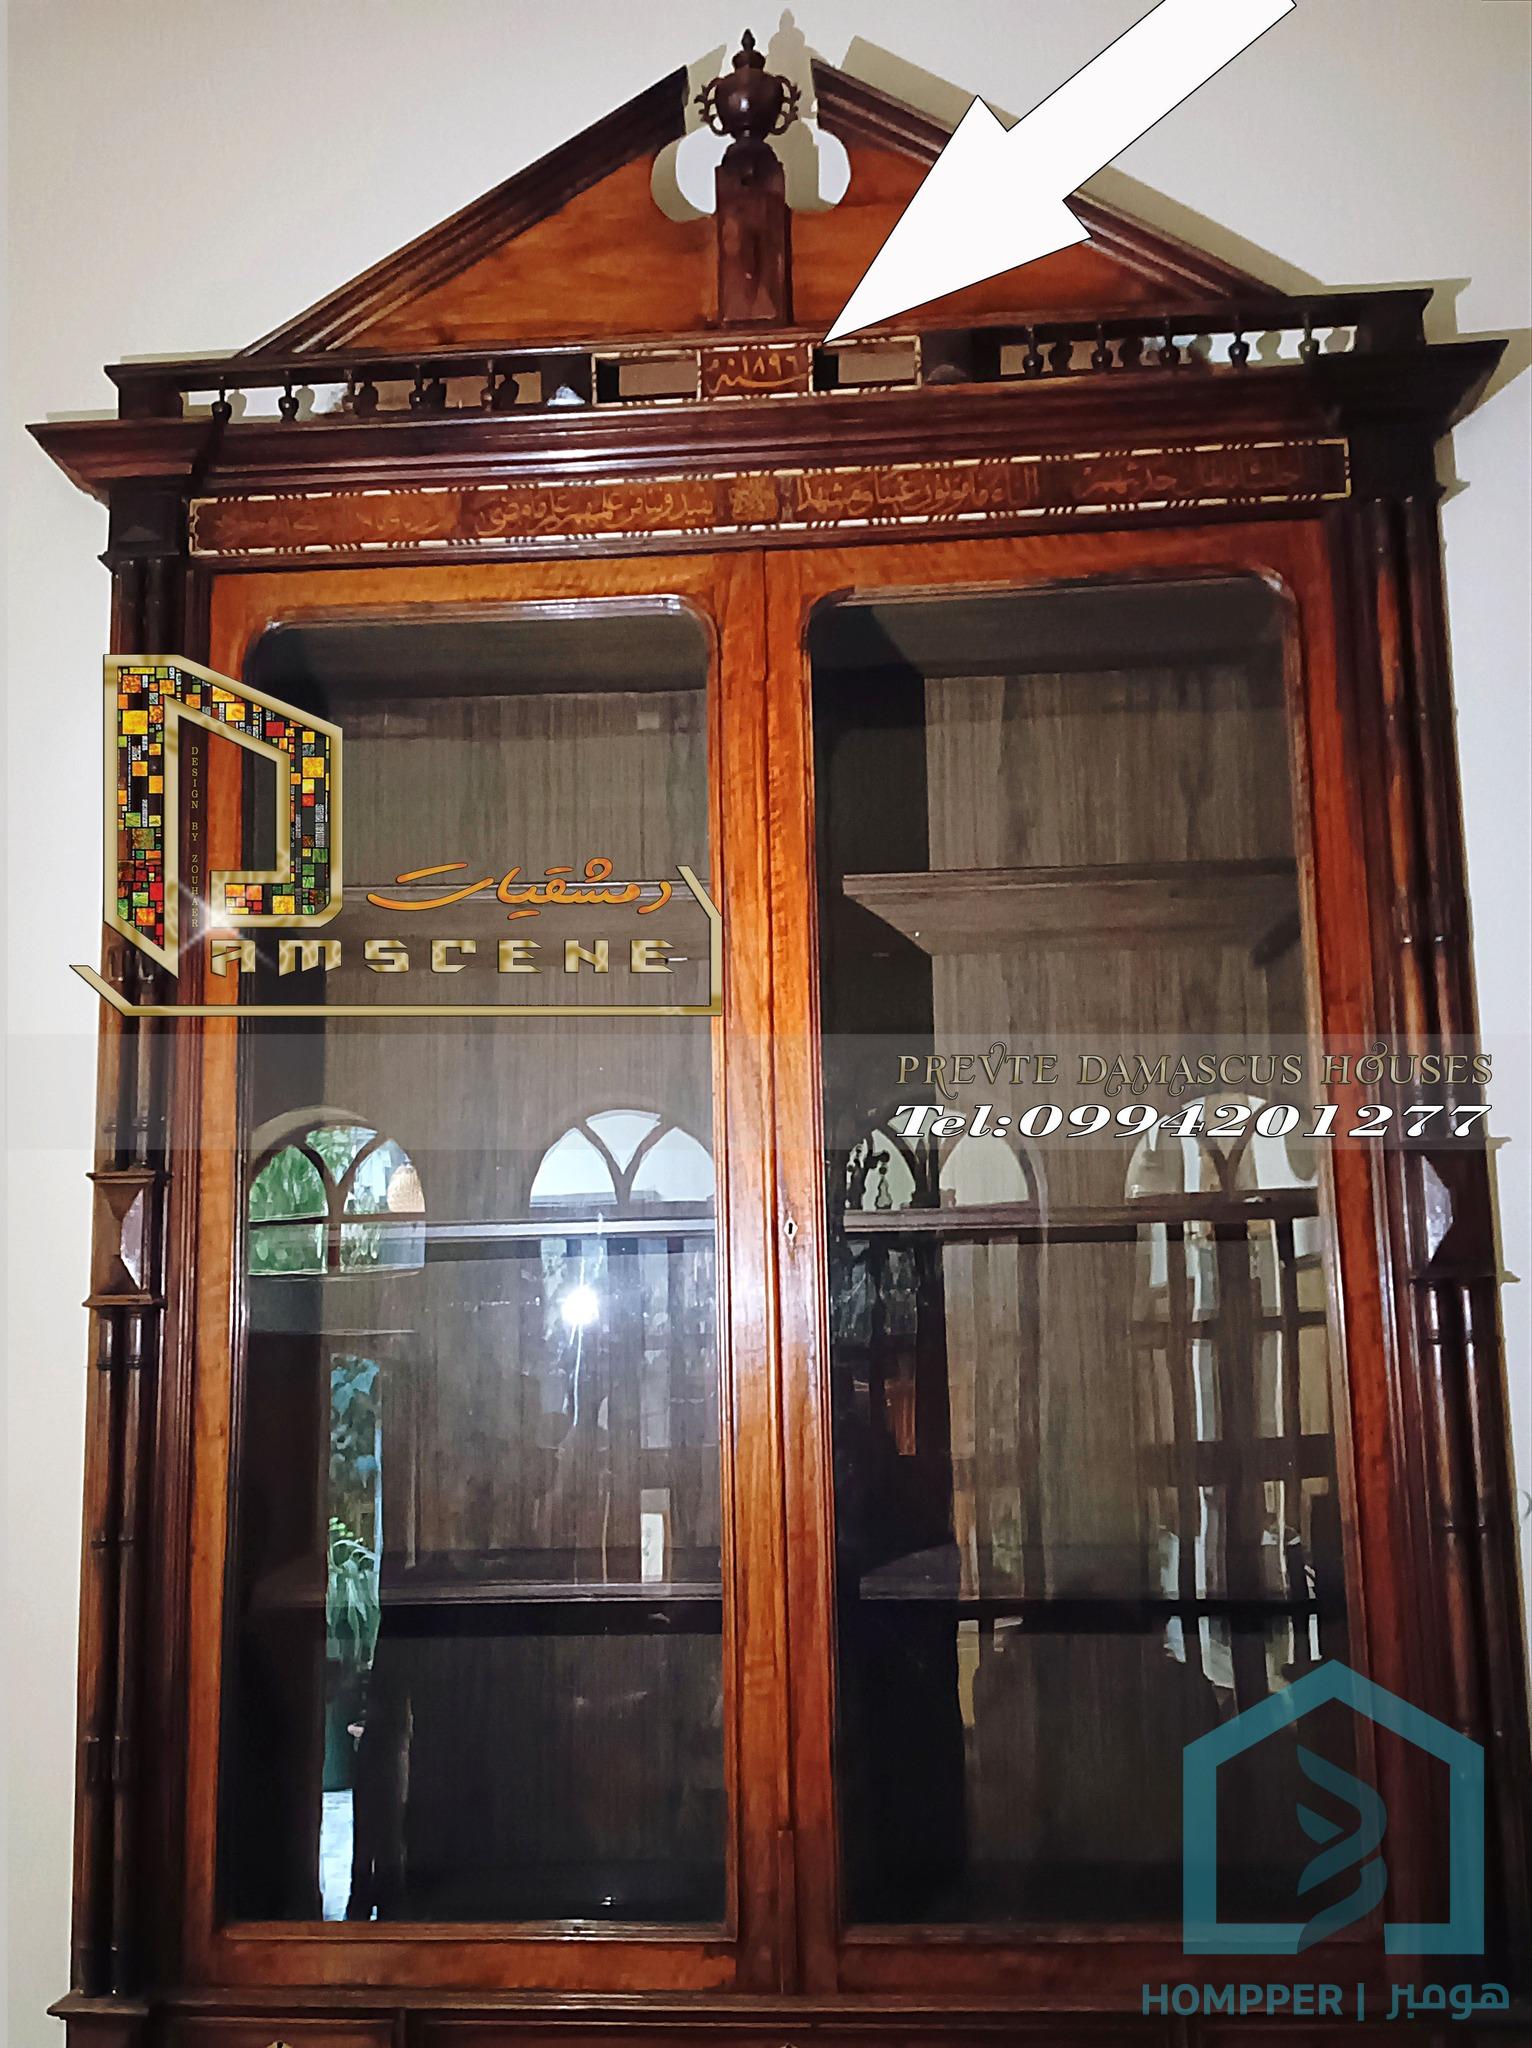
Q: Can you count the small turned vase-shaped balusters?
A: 10